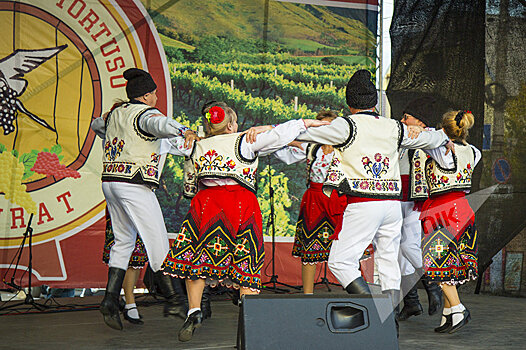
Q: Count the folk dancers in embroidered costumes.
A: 8